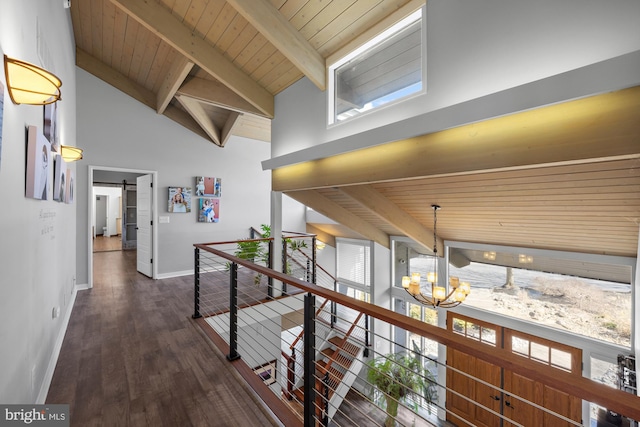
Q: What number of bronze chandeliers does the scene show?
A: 1